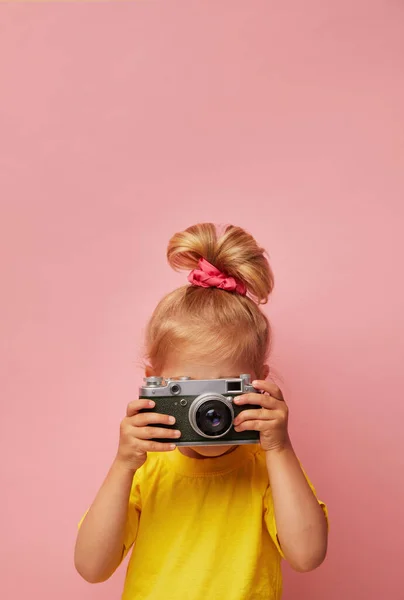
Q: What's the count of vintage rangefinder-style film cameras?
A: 1